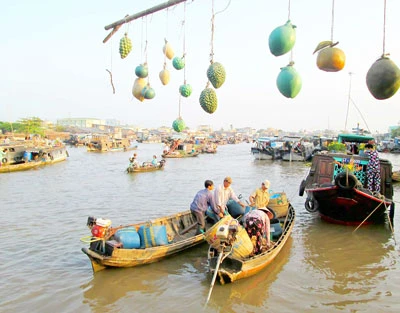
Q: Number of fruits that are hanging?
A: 15